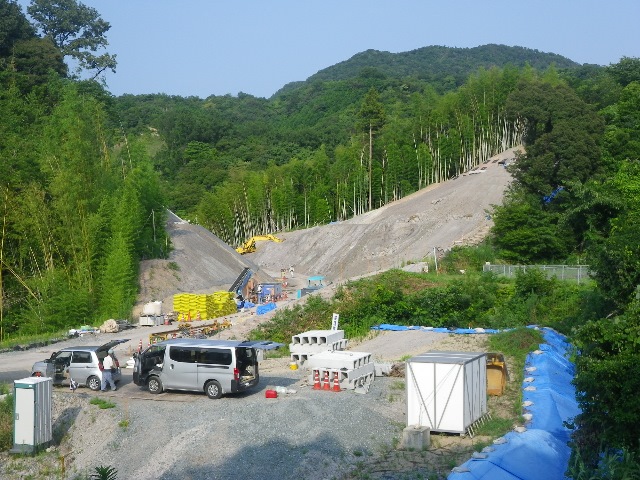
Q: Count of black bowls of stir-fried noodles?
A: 0